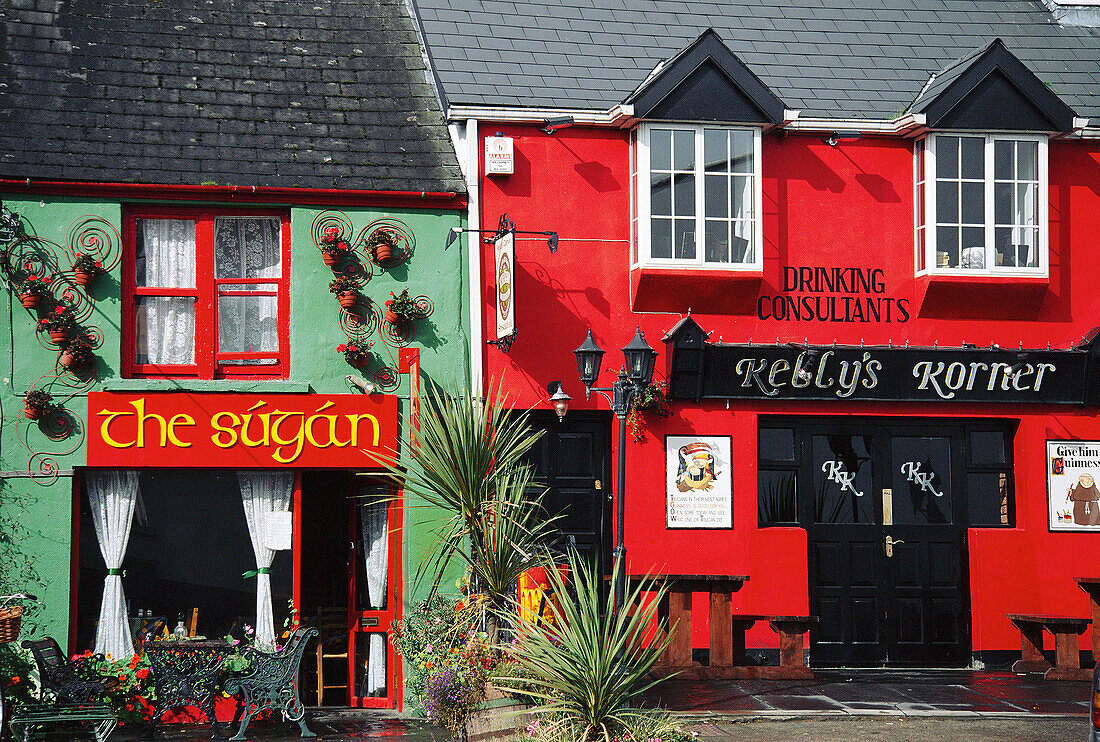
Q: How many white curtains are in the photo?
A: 5